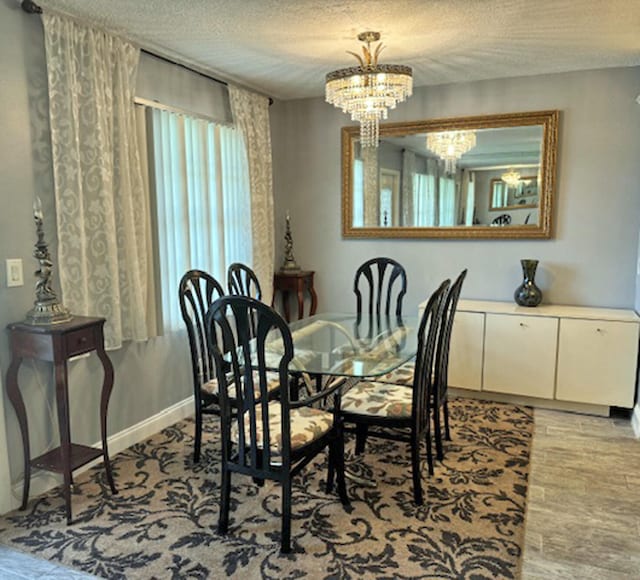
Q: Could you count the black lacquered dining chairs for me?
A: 6